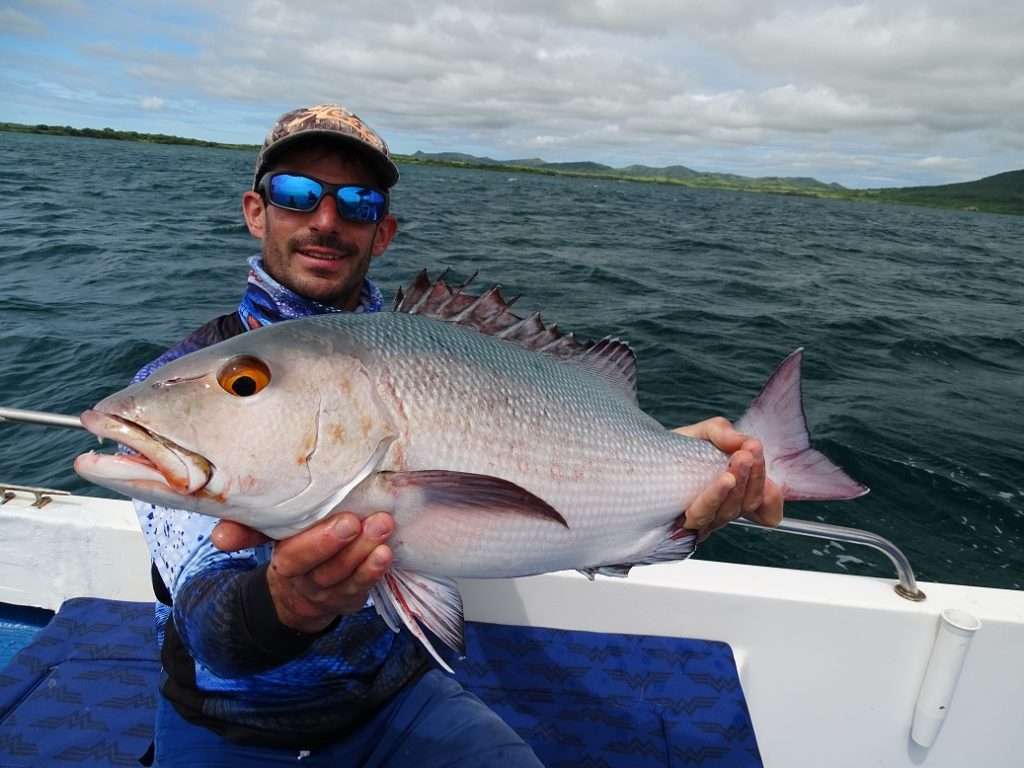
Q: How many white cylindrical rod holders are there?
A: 1